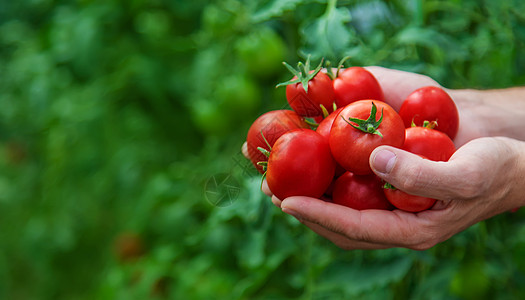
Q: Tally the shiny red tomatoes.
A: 10